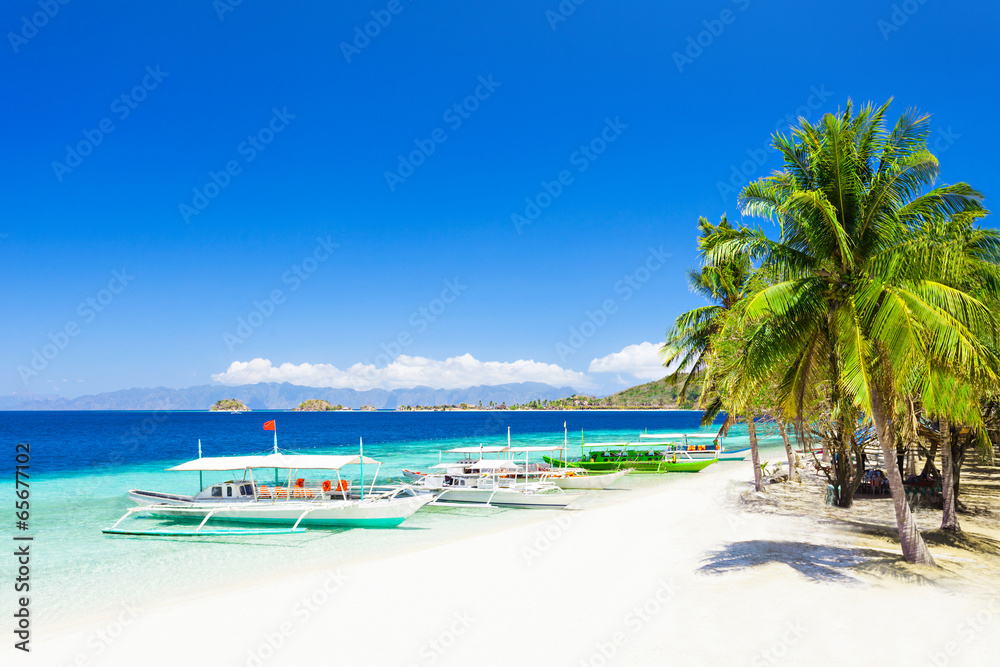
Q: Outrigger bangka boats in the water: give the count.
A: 5